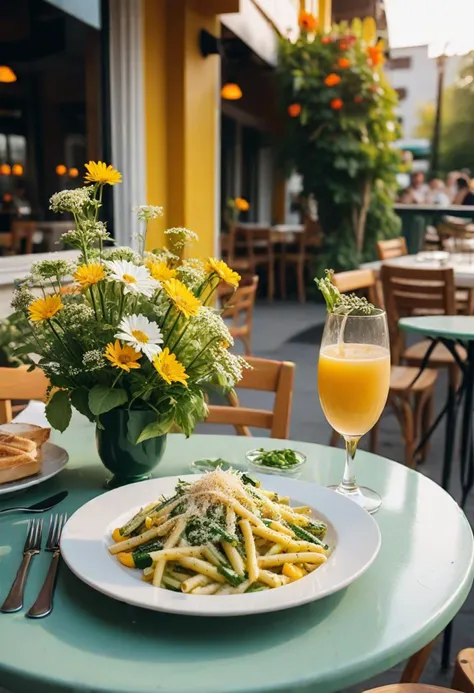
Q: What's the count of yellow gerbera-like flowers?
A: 8